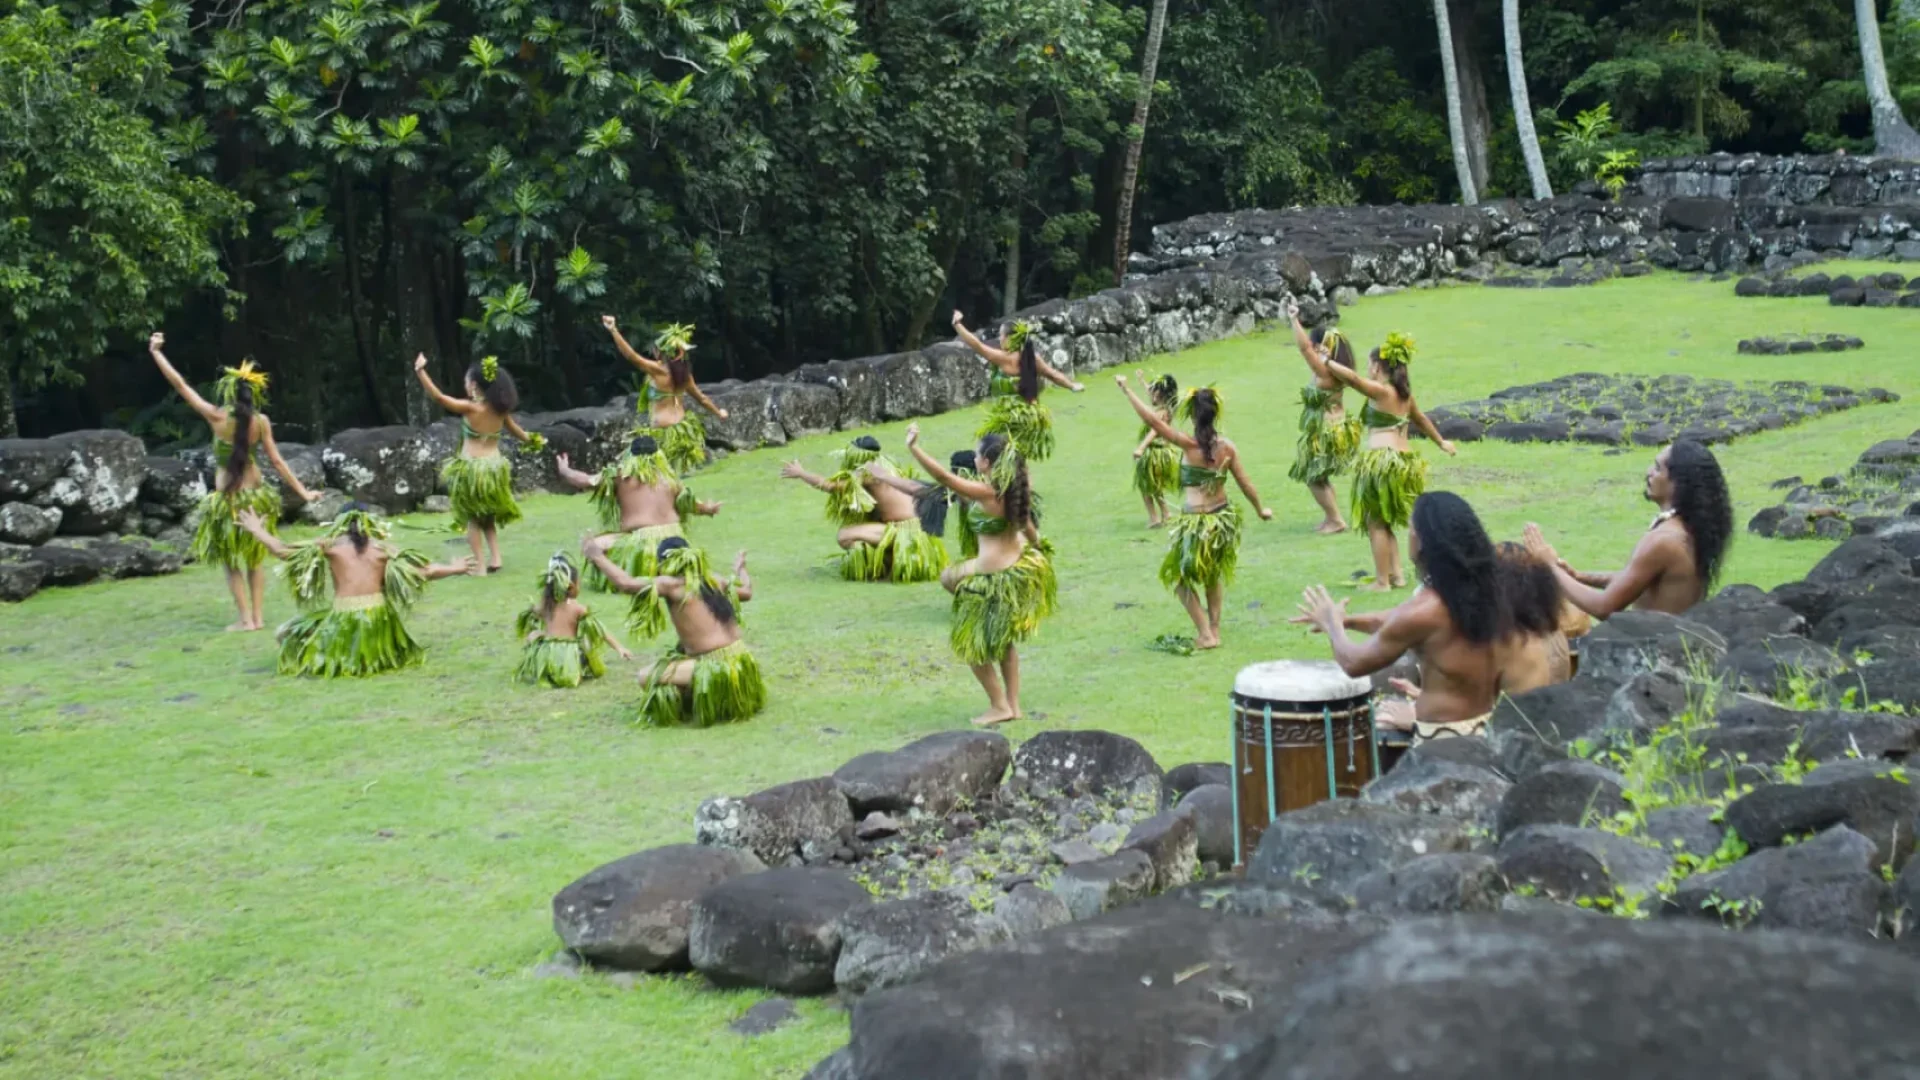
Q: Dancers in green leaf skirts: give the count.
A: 15